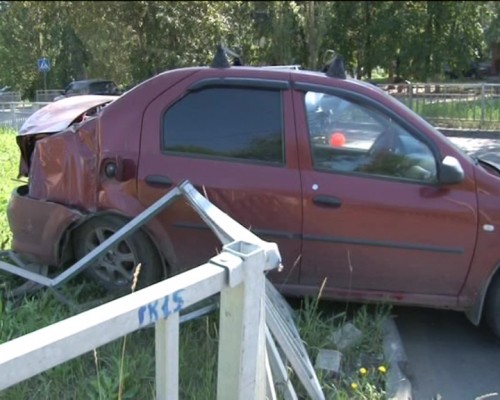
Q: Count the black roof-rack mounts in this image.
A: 2